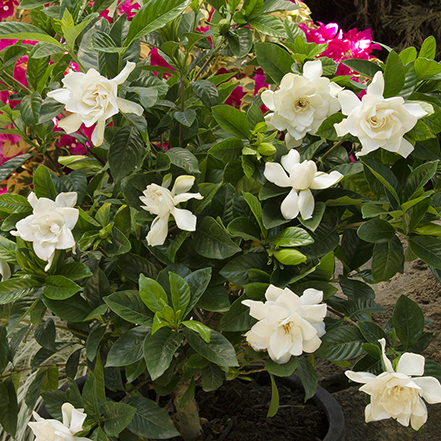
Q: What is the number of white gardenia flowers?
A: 9